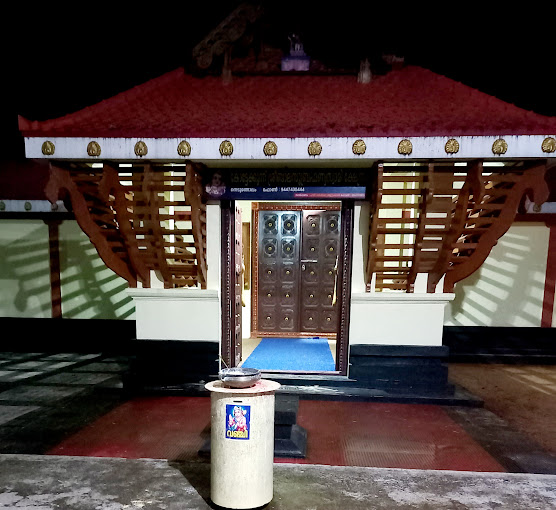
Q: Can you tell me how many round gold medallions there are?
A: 12